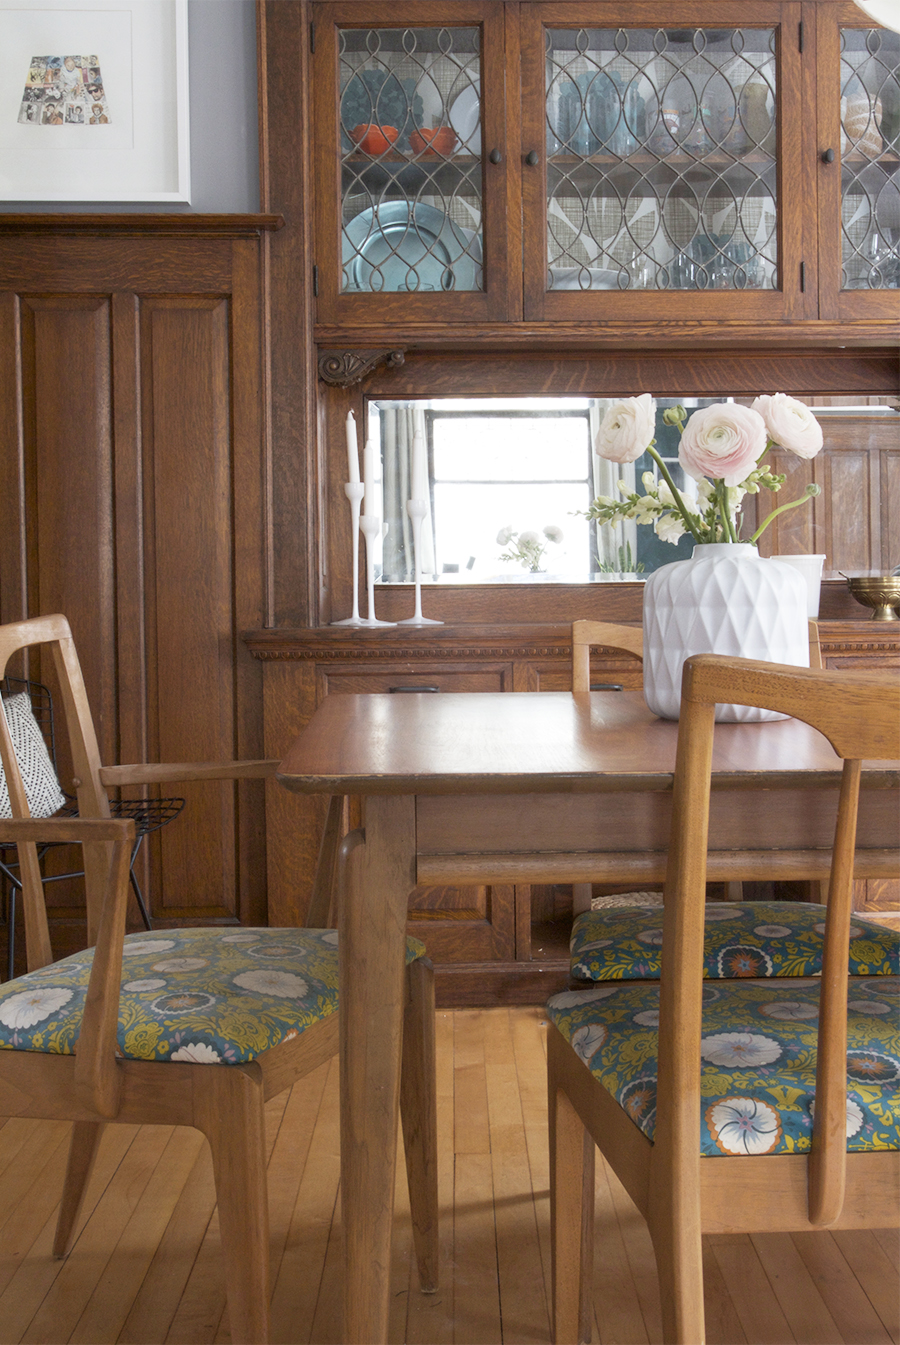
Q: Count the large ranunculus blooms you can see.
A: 3